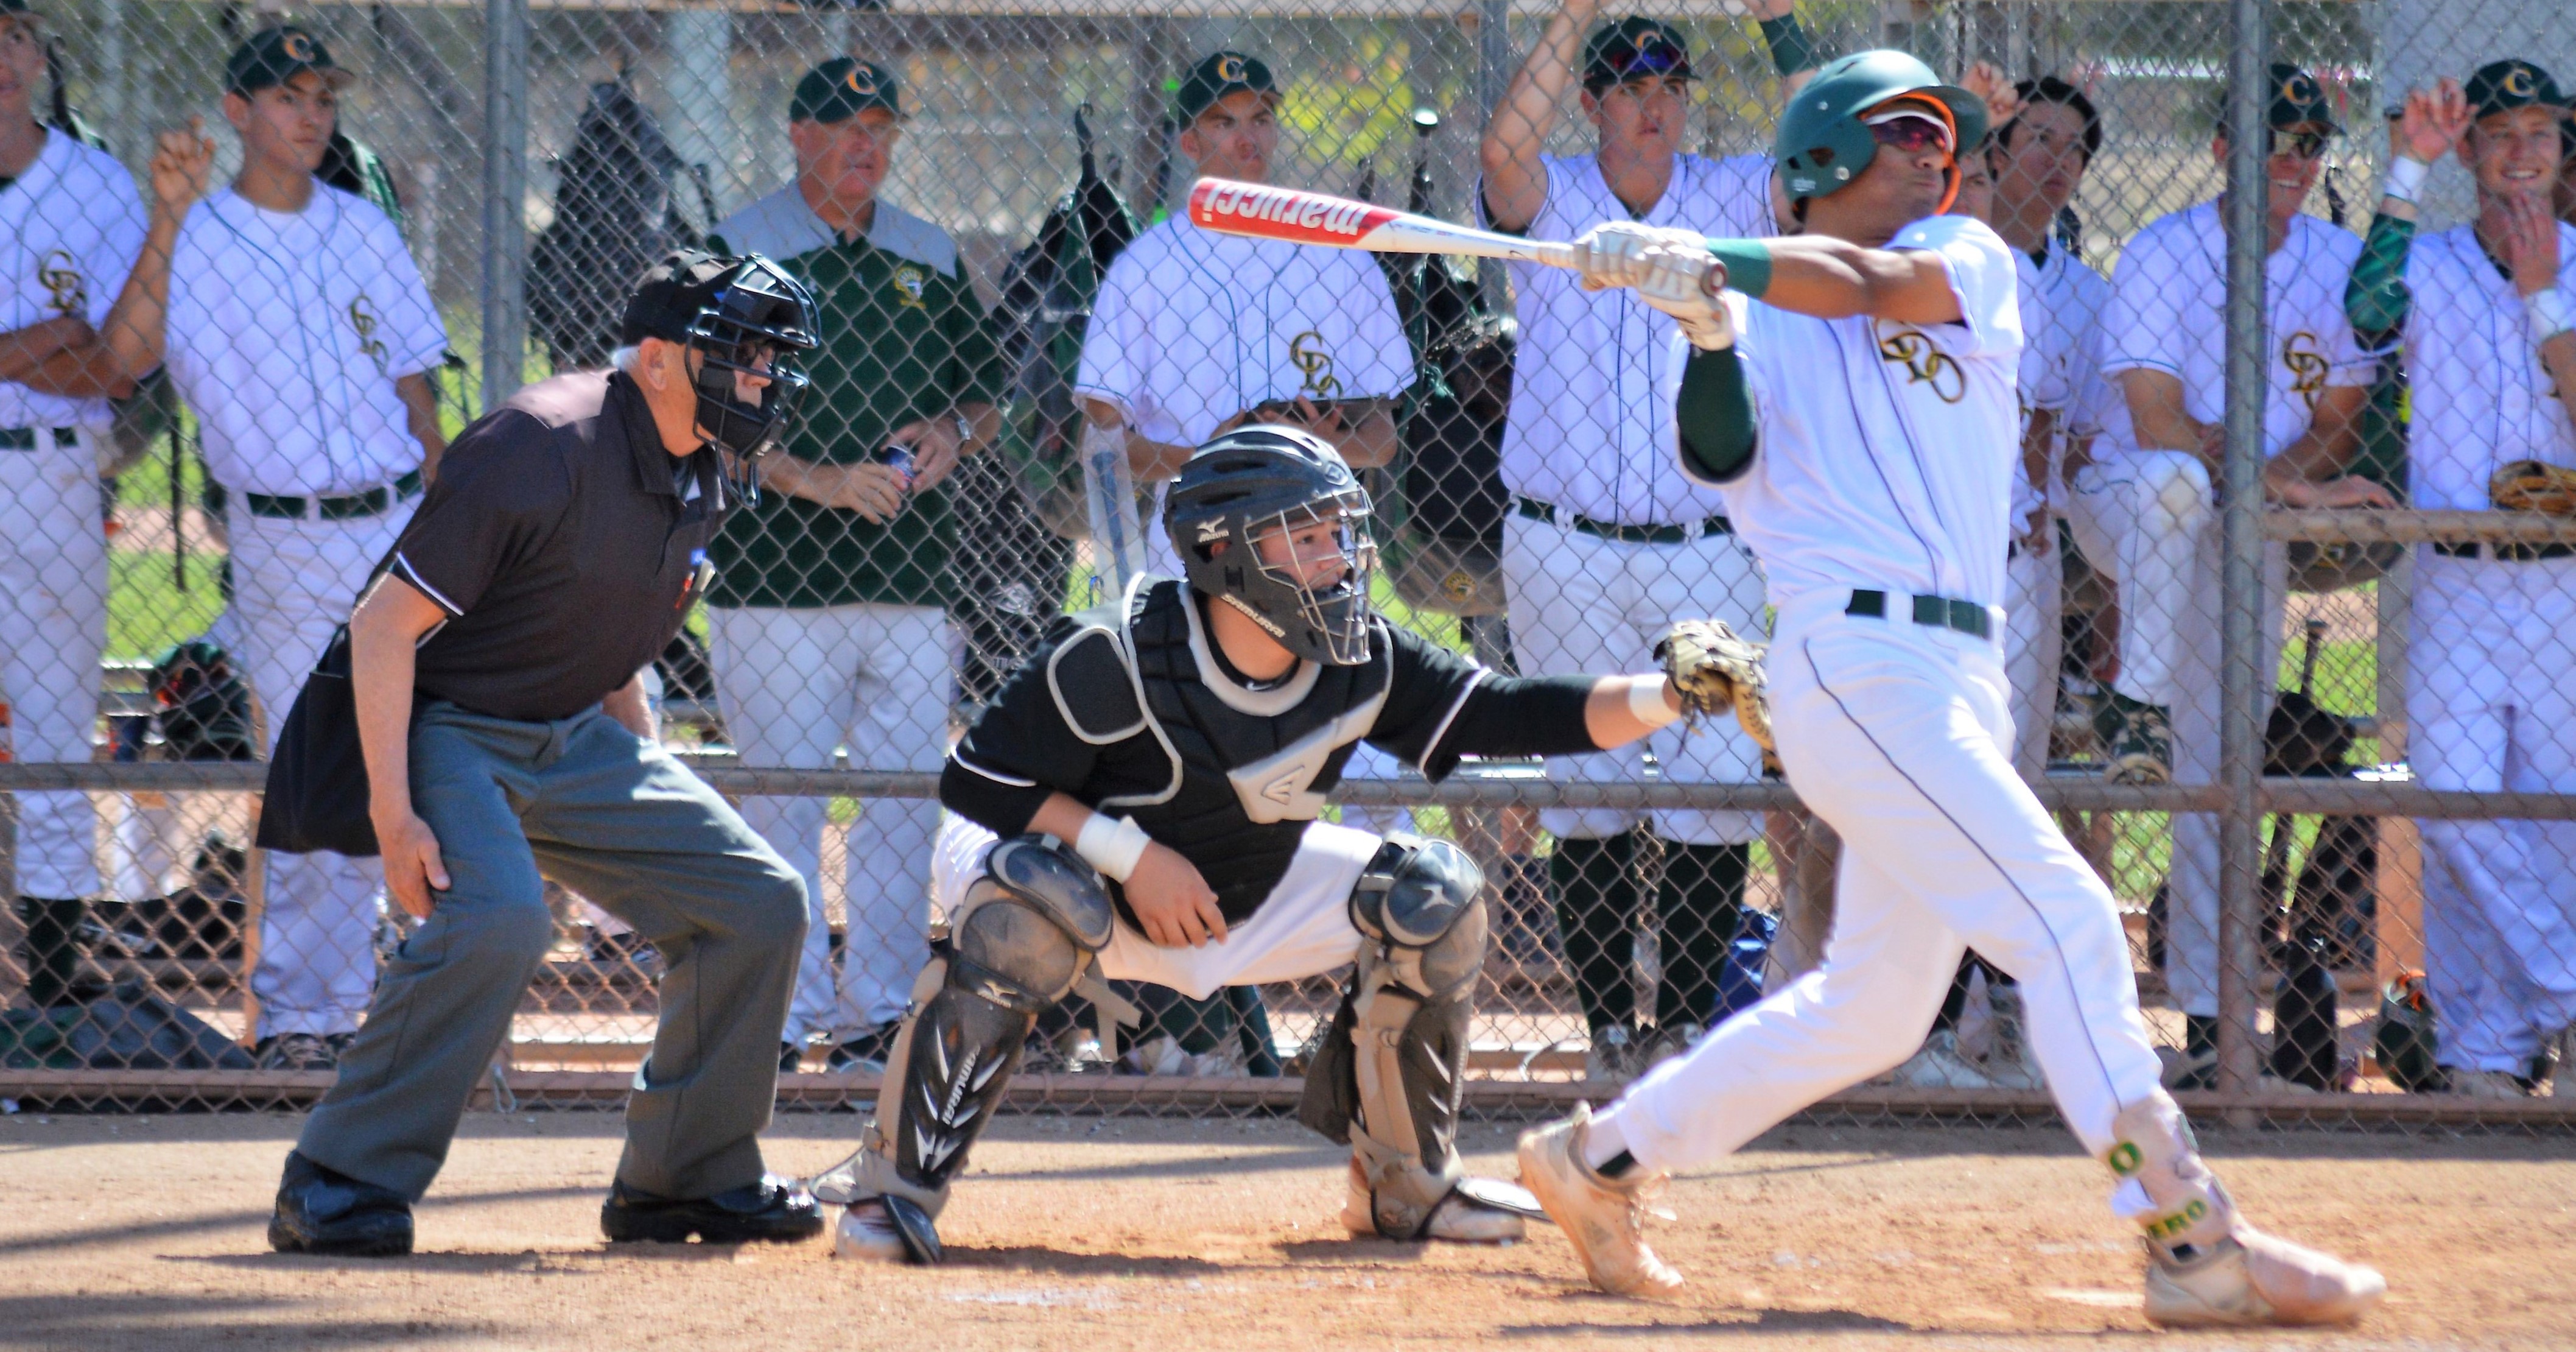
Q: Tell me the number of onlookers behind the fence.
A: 9